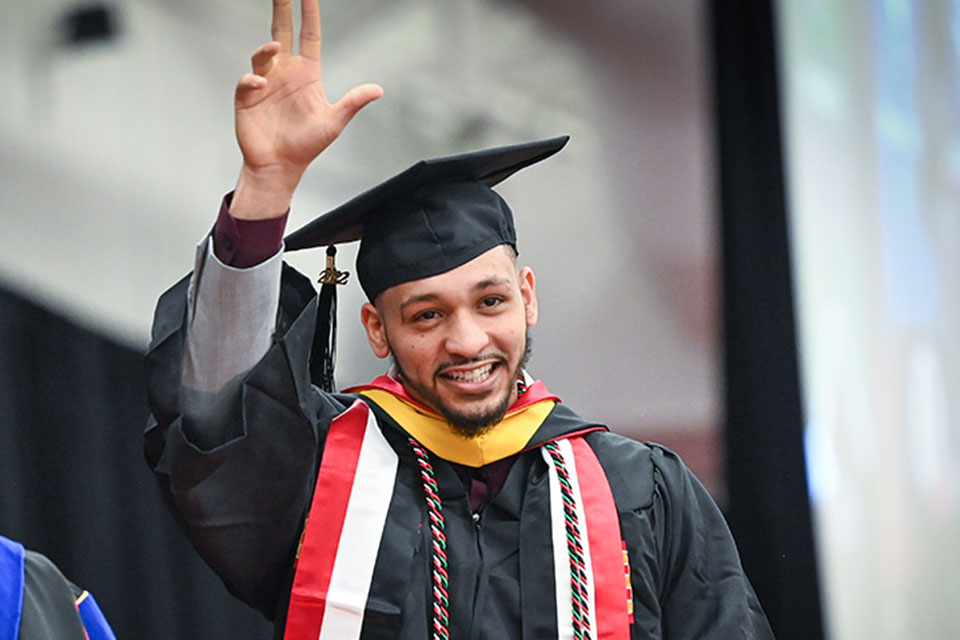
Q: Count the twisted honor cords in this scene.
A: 2